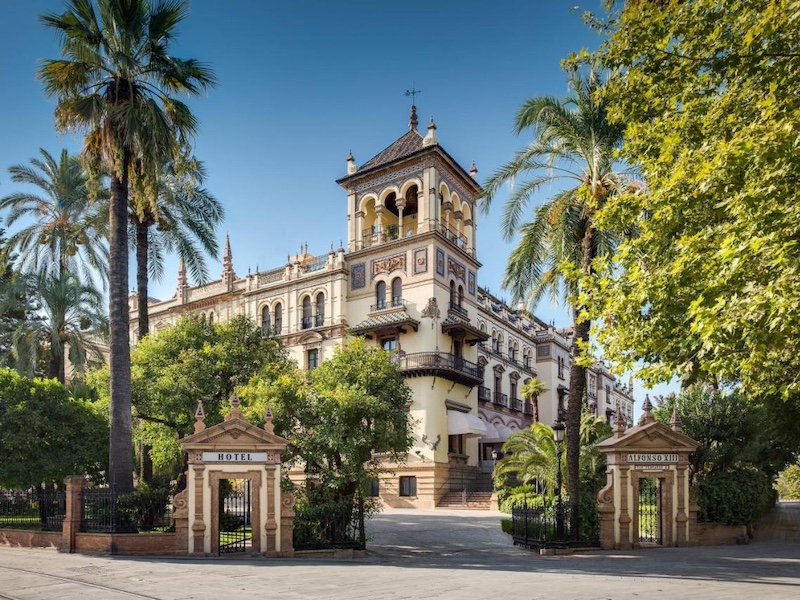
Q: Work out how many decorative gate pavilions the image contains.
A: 2